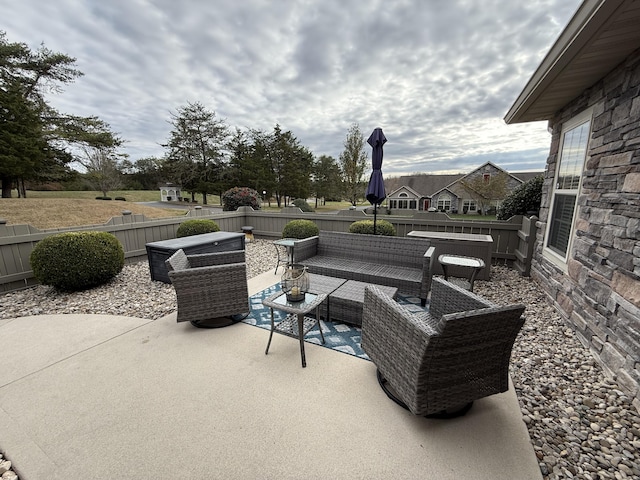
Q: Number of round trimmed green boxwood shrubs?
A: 4